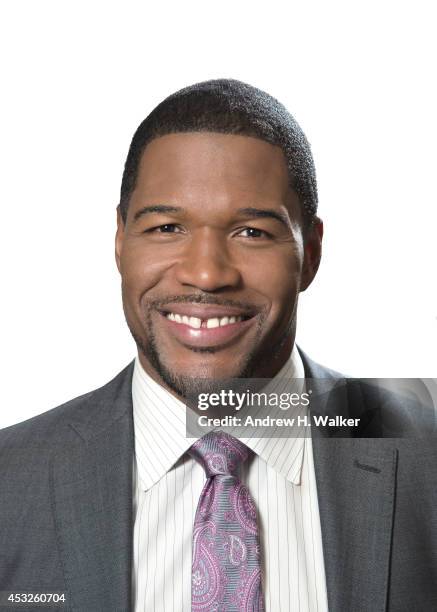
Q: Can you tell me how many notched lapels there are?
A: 2